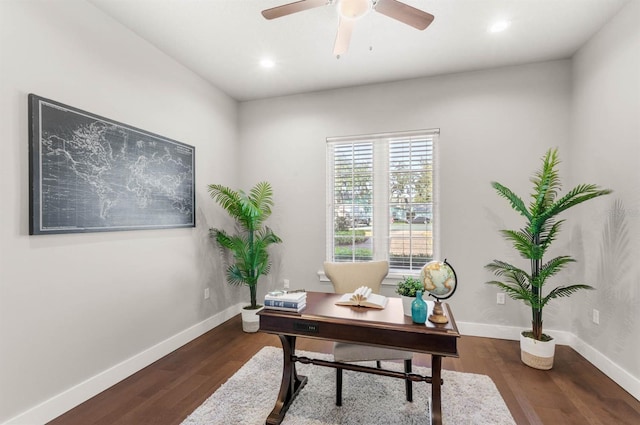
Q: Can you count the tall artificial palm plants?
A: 2